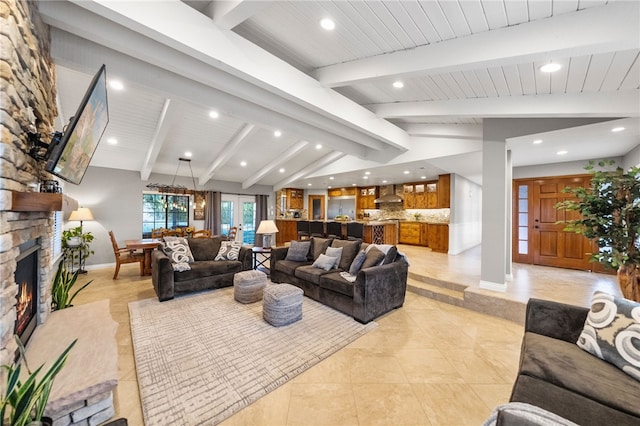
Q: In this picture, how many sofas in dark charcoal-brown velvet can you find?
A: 3